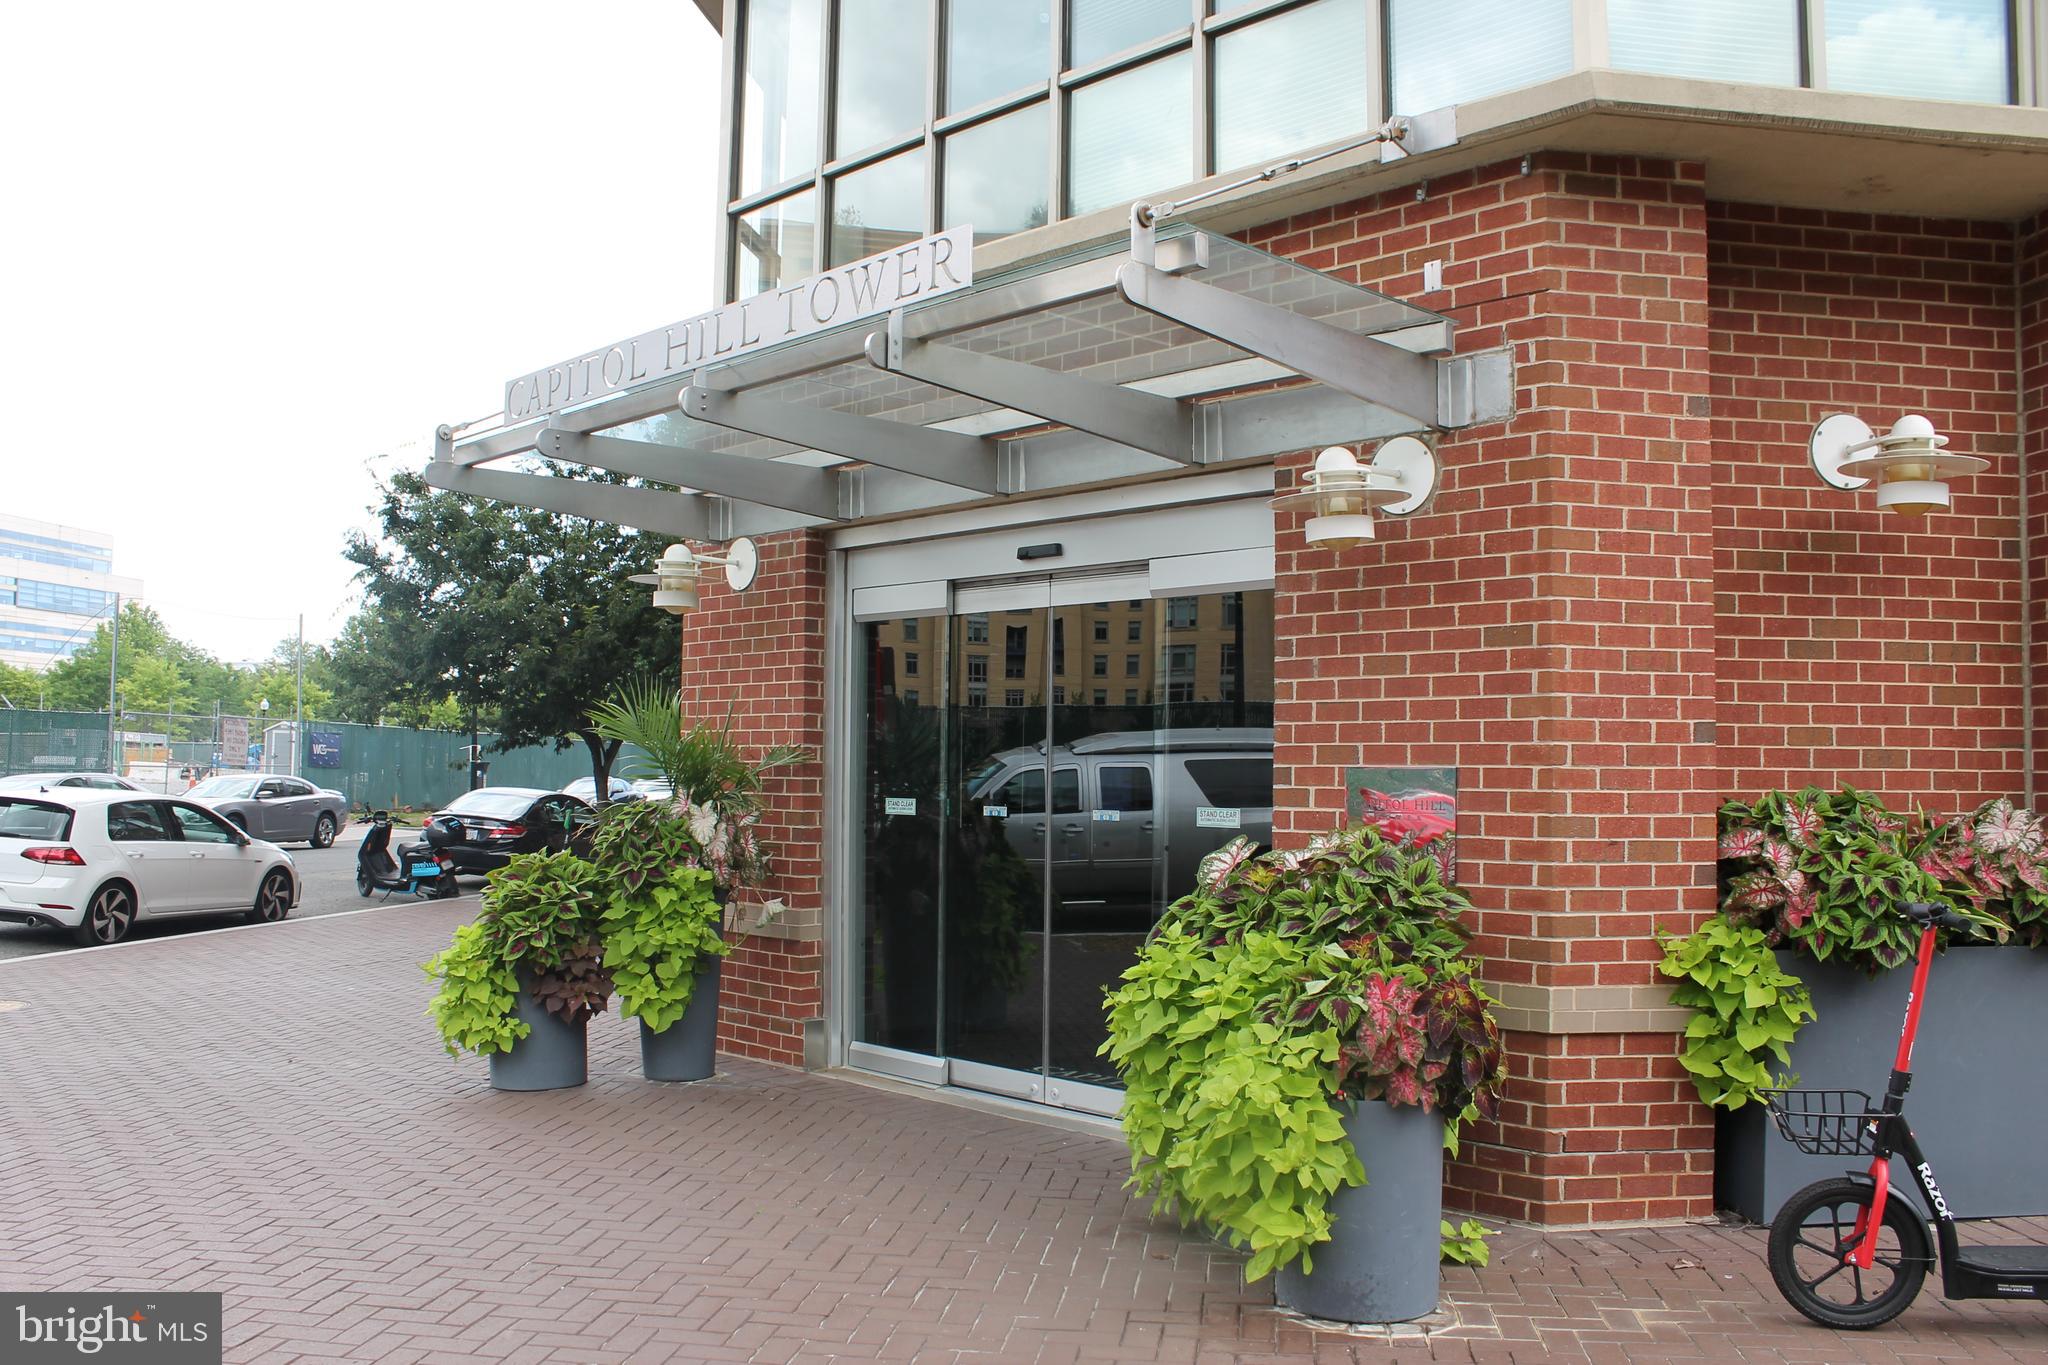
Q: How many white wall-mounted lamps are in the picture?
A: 3